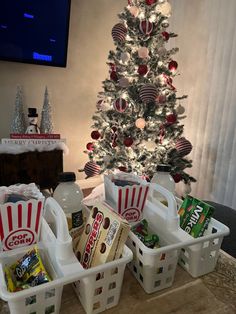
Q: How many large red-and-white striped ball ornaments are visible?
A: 4